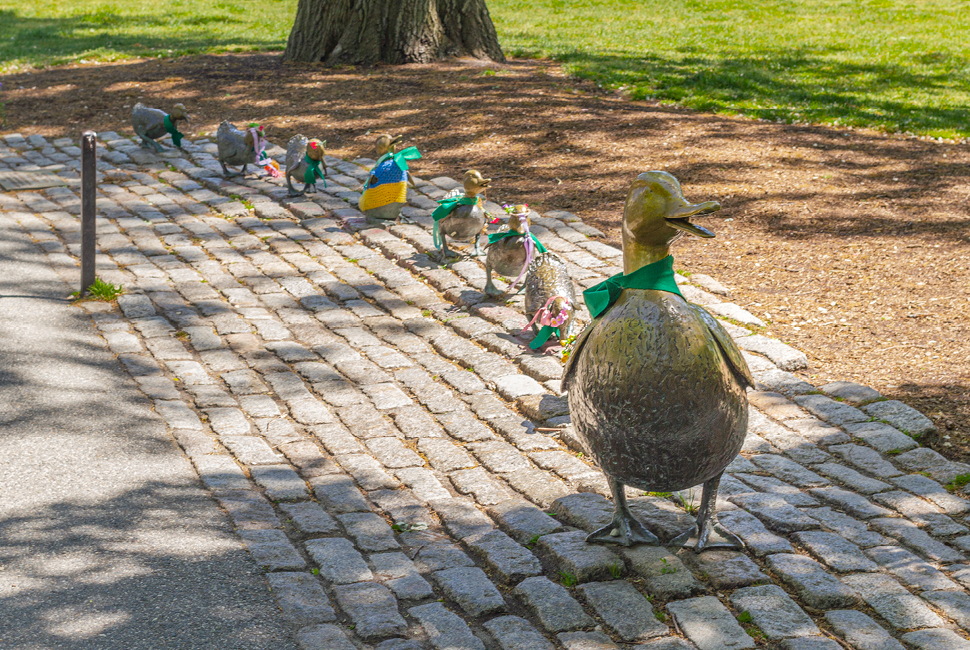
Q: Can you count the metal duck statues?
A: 8